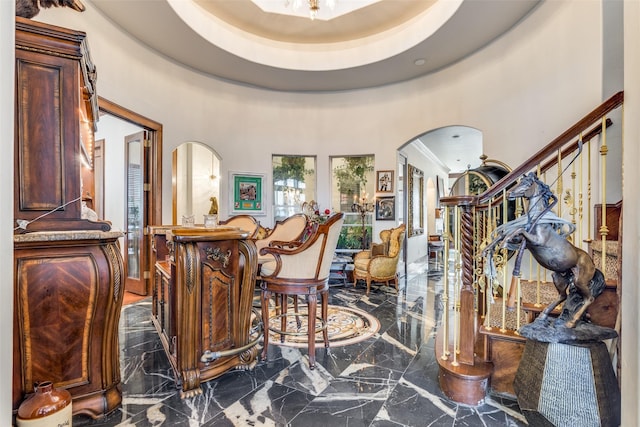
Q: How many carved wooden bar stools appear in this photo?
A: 3